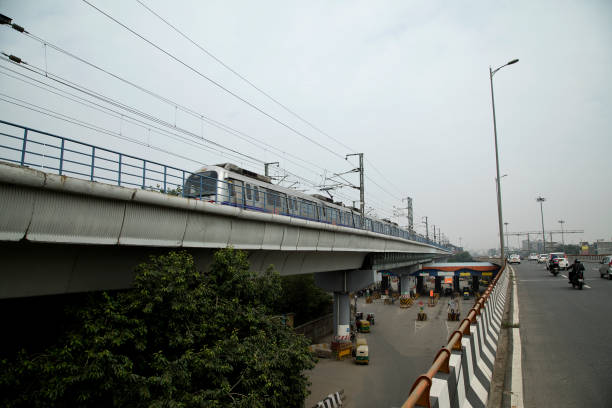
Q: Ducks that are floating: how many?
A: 0